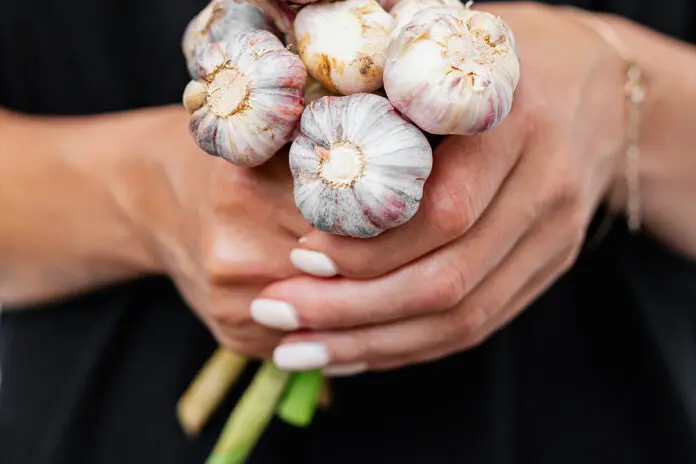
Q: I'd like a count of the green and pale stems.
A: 3